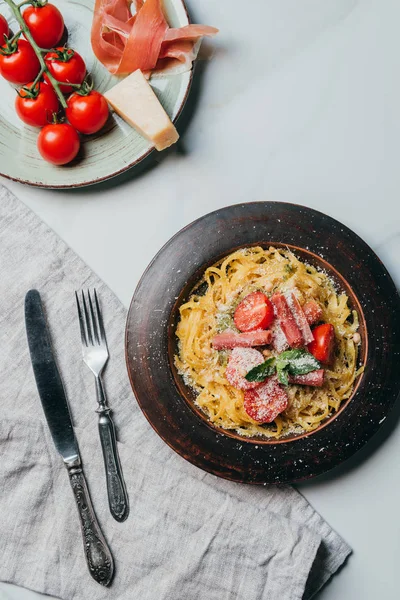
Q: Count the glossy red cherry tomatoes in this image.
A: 7